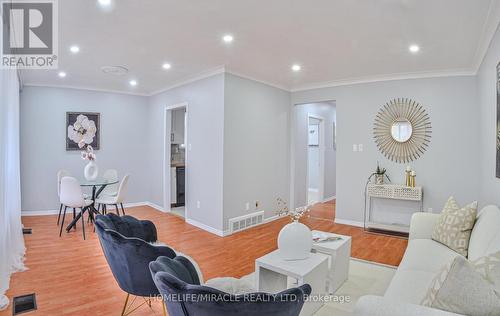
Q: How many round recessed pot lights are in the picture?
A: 8